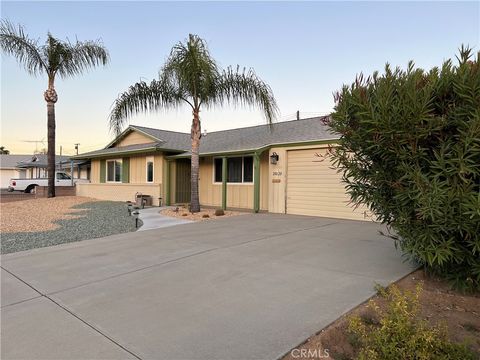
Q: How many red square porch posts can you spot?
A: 0